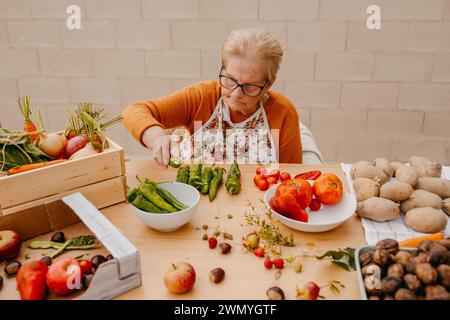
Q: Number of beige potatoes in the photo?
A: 12